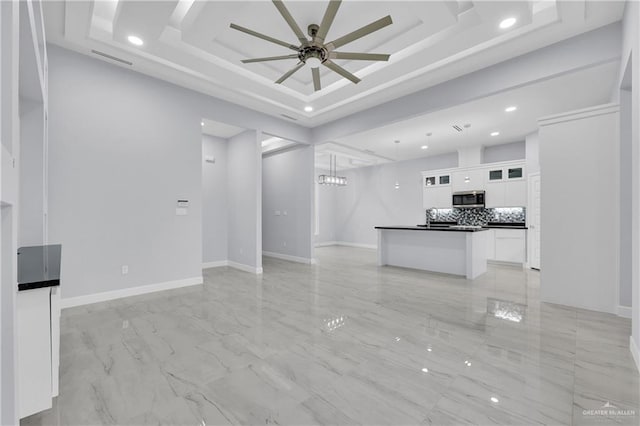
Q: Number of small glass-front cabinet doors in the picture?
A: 4